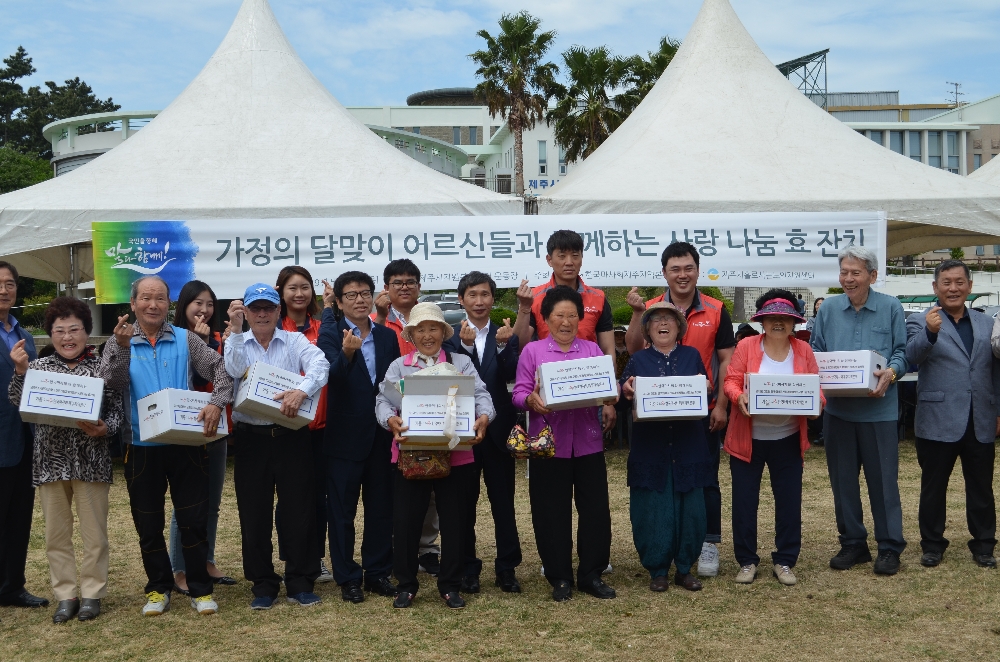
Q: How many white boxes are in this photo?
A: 8